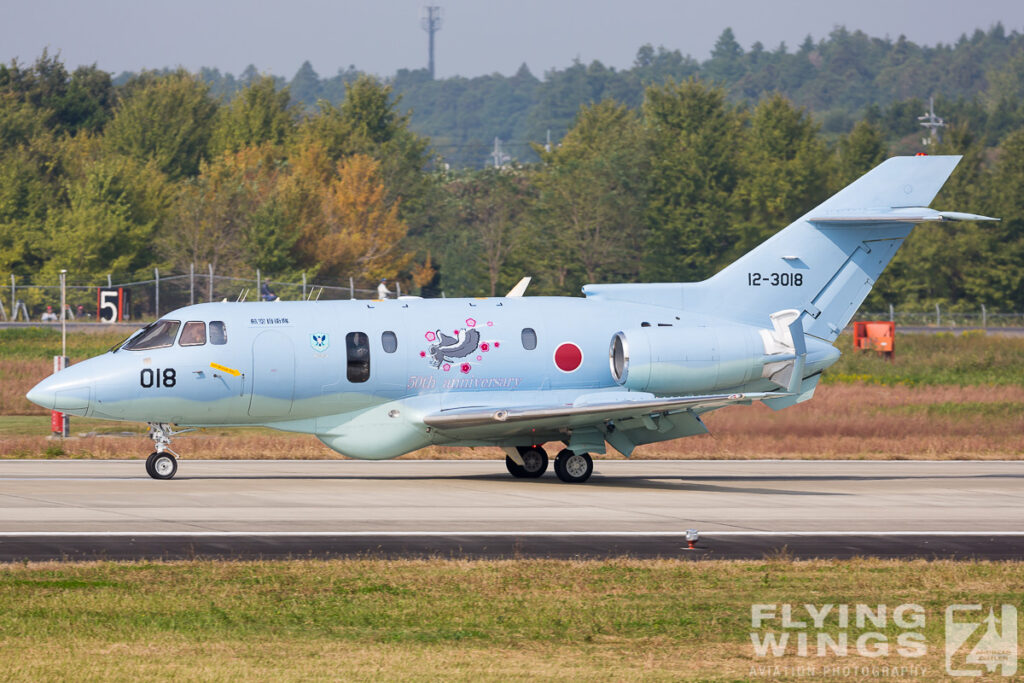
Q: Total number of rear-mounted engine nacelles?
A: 1